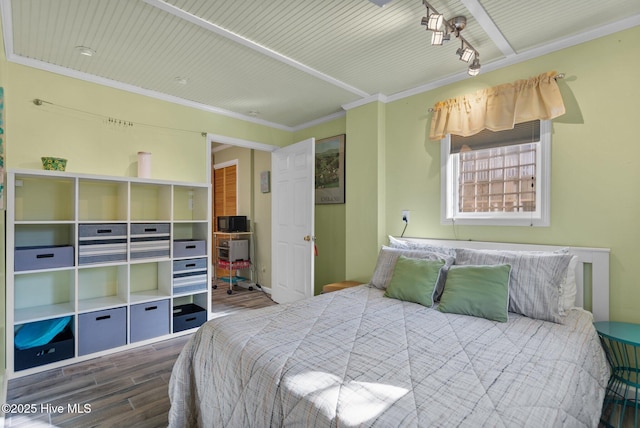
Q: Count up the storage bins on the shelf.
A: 9